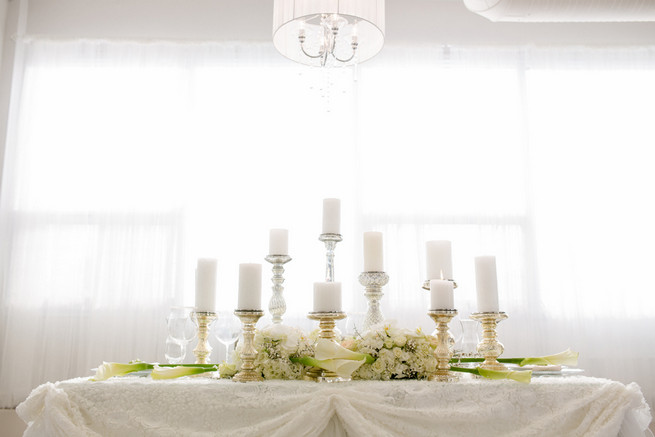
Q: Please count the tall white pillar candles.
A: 9